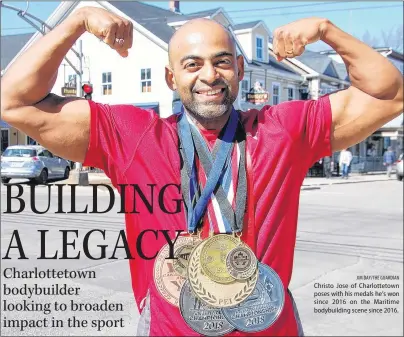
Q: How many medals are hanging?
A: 7